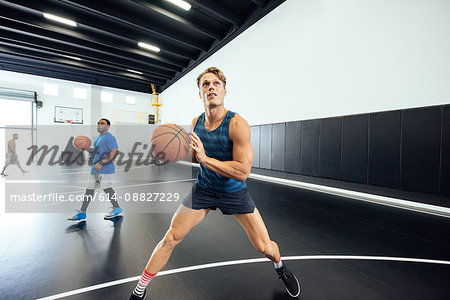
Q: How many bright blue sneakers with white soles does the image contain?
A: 2